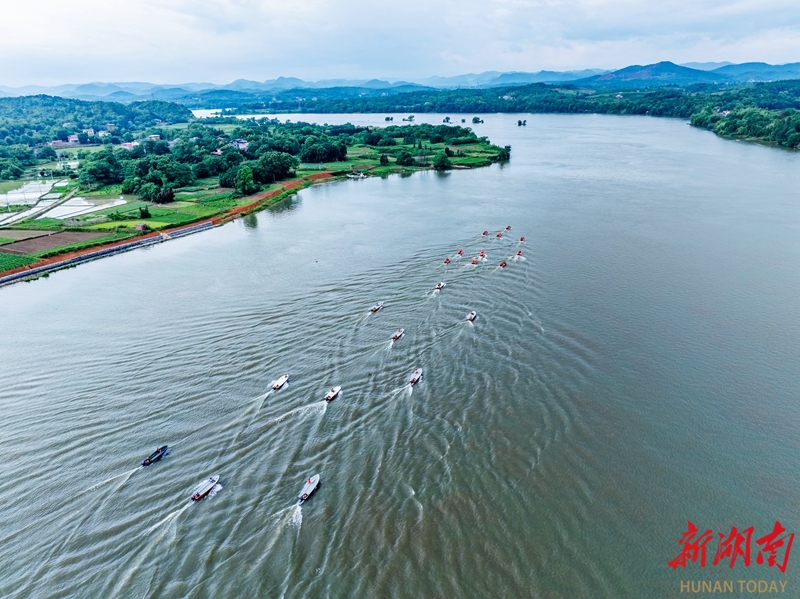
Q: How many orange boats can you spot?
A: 10